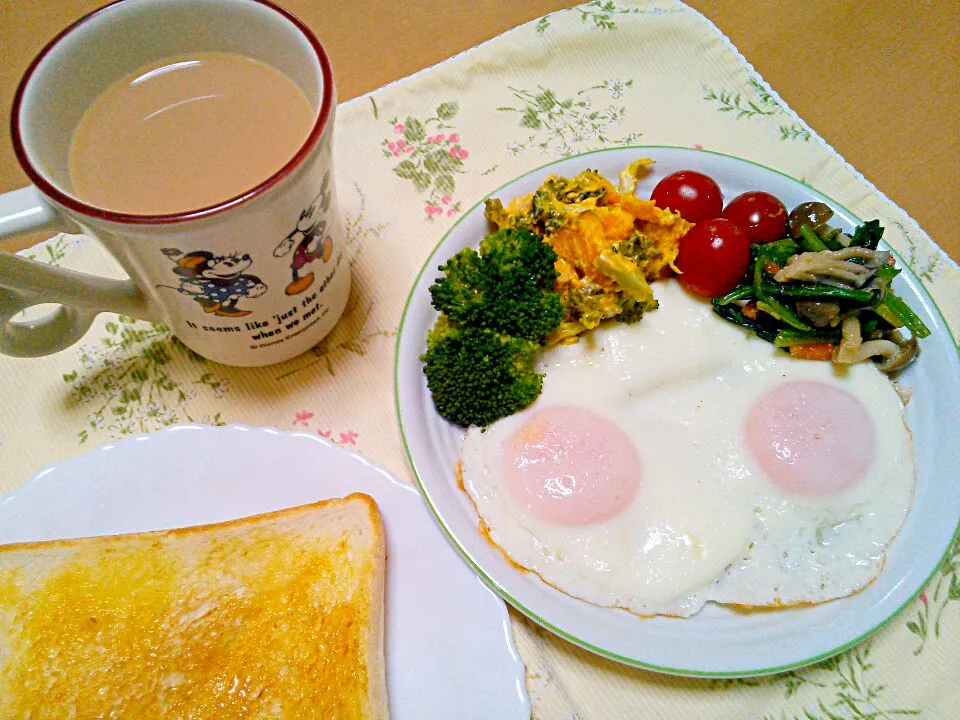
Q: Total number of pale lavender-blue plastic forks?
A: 0